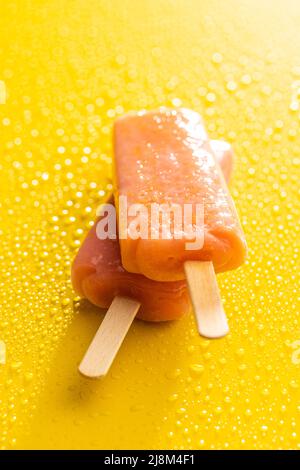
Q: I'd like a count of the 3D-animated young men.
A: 0